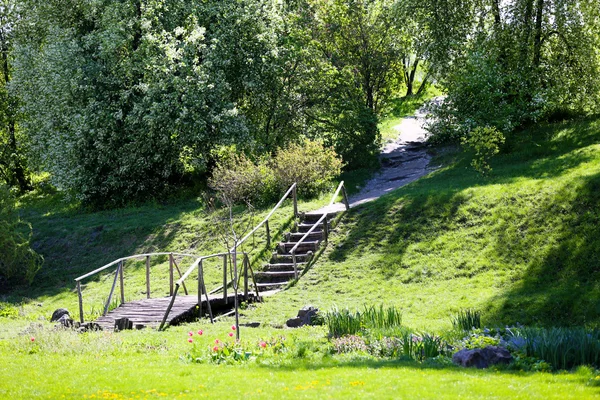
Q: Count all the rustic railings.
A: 4